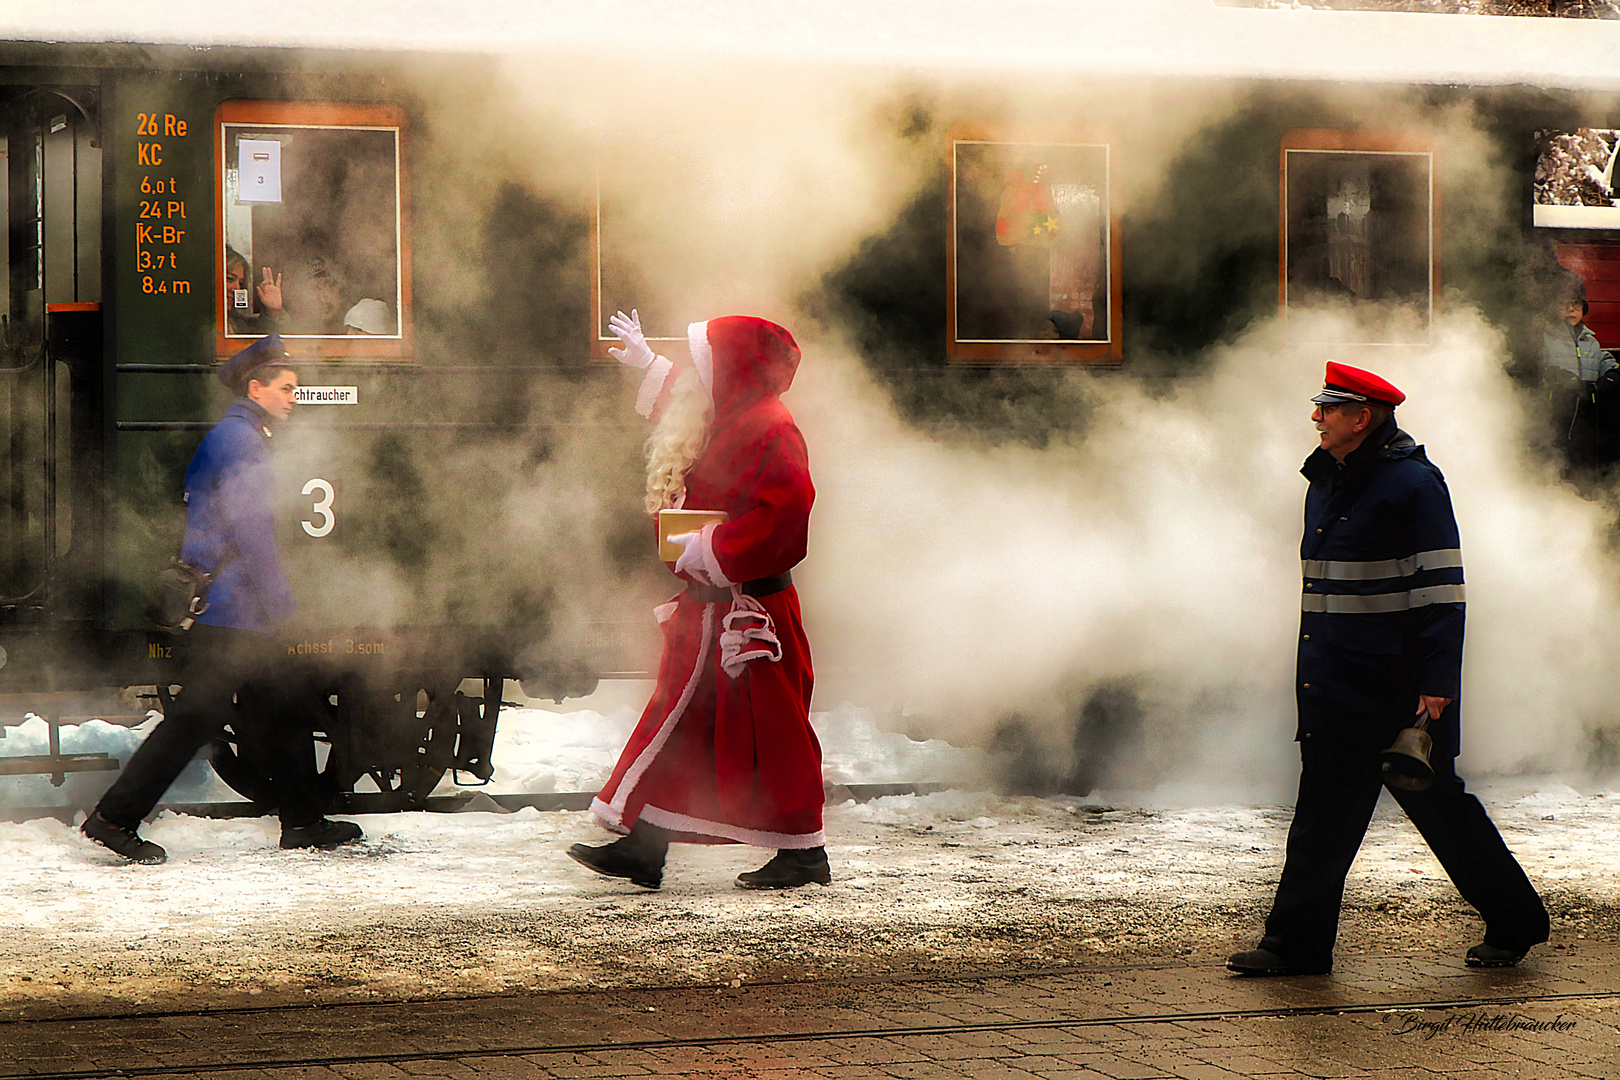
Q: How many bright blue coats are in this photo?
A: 1